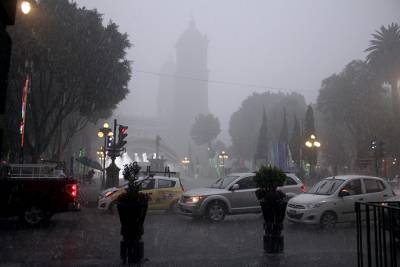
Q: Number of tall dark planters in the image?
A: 2